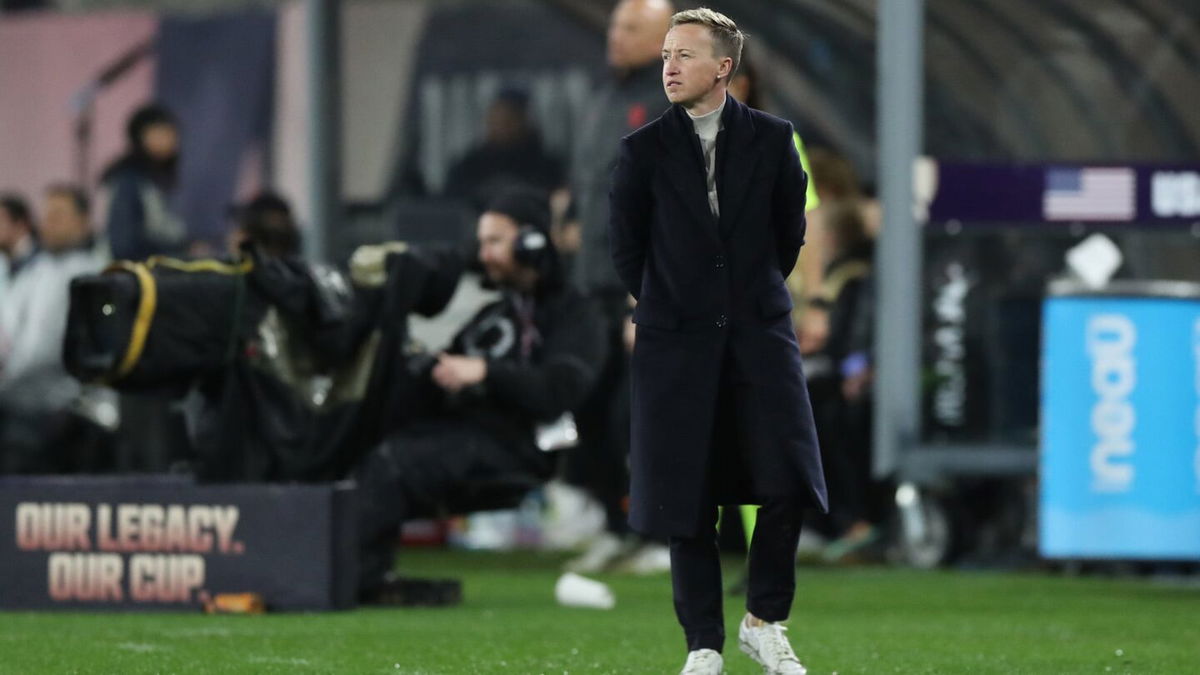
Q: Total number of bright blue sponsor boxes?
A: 1